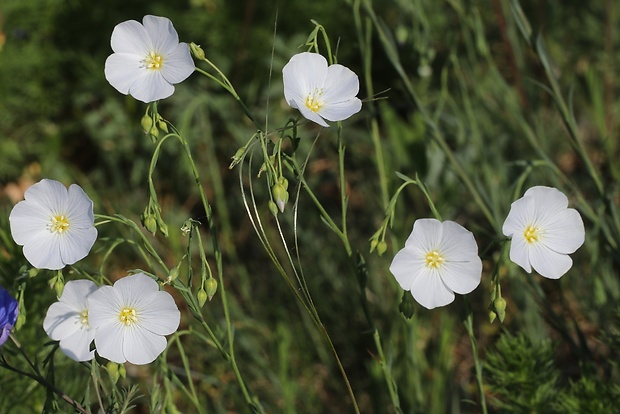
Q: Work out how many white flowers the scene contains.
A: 7